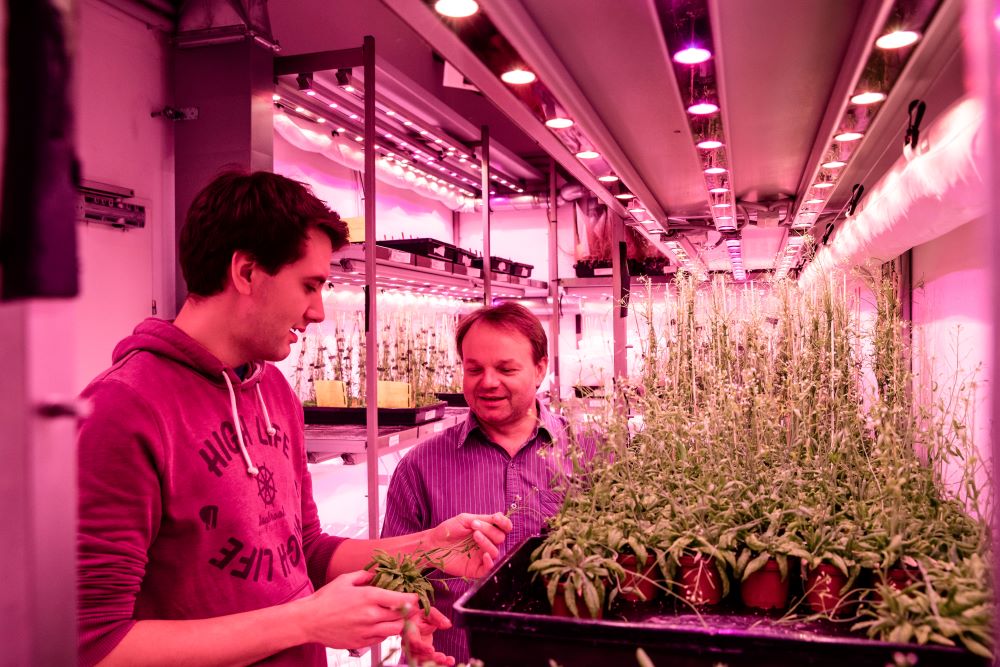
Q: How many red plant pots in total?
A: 6